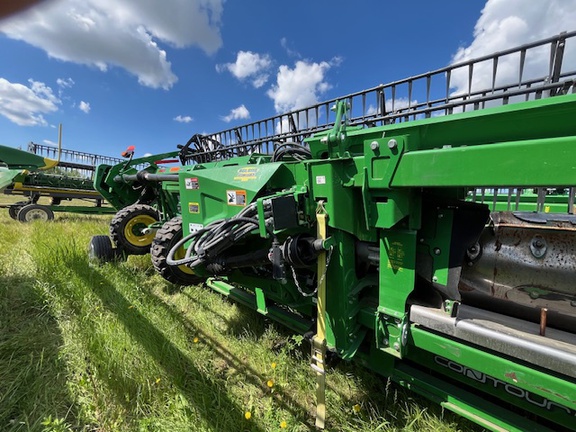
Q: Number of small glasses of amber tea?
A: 0